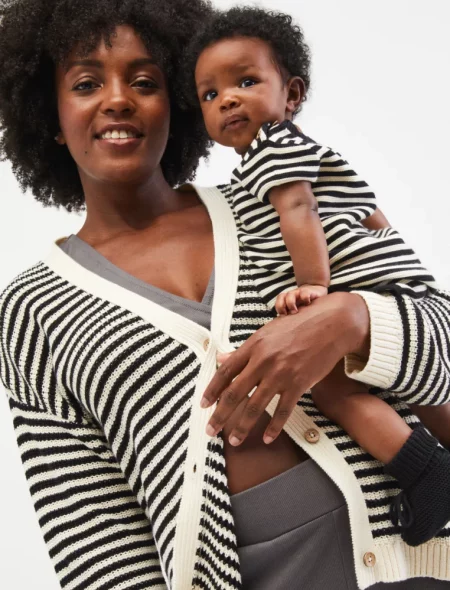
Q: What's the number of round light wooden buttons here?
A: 3